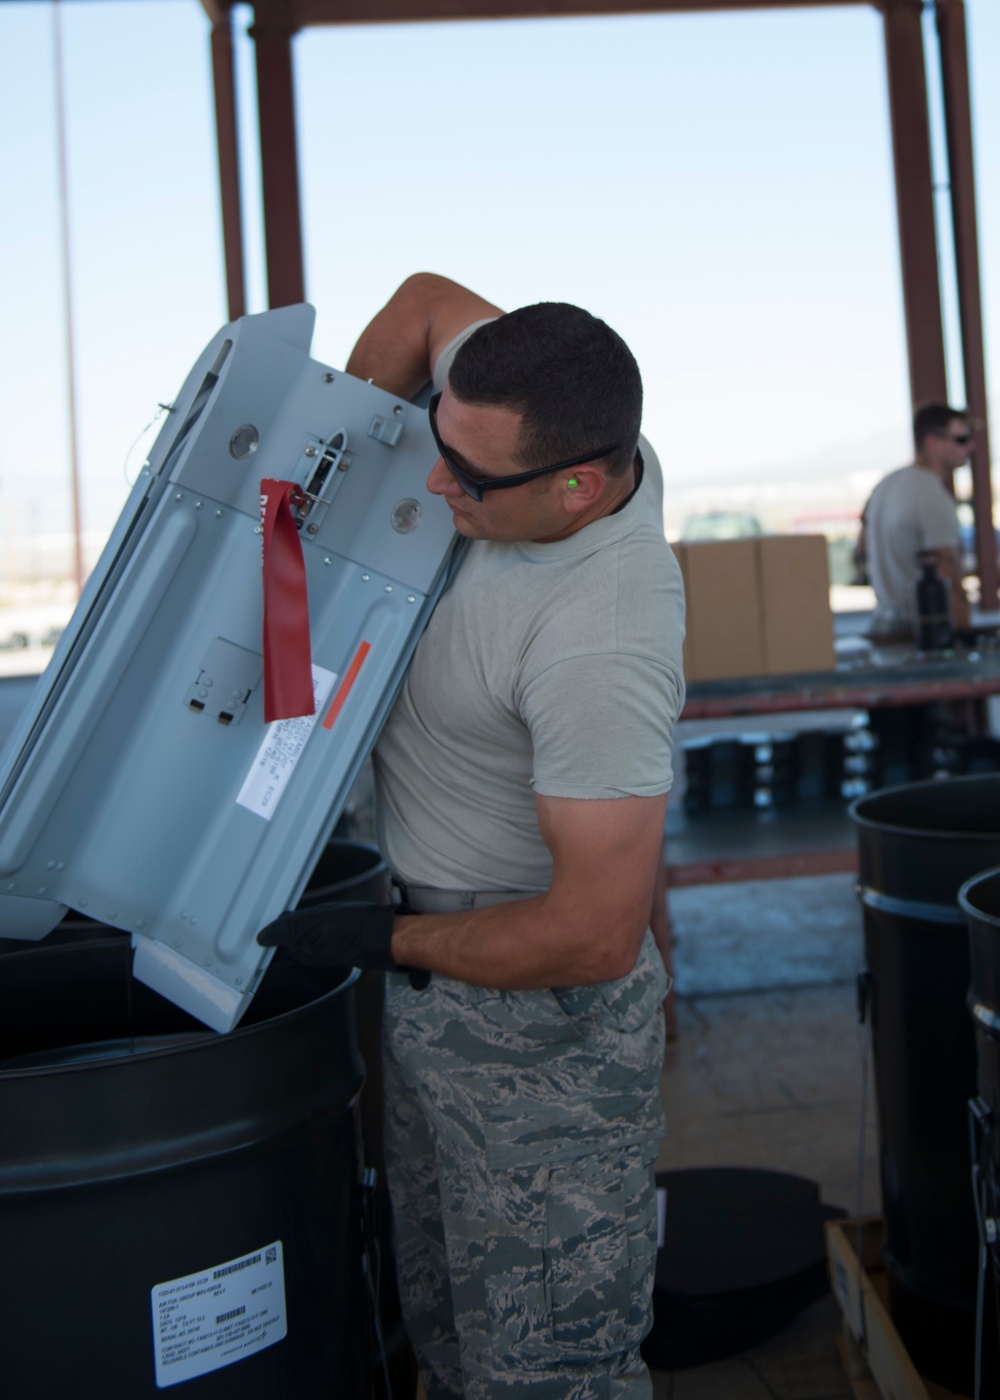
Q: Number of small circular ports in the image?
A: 2